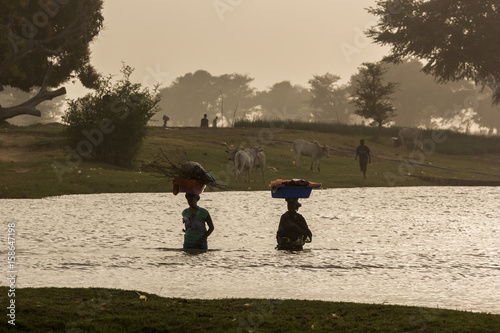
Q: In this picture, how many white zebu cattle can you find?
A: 4